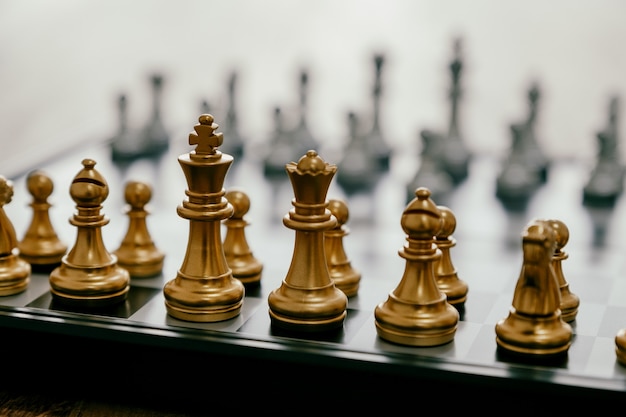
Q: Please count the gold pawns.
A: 6